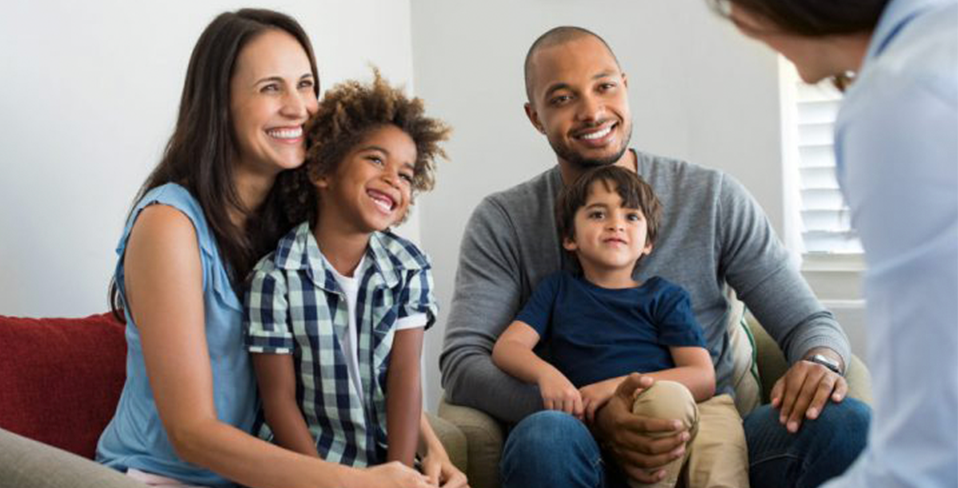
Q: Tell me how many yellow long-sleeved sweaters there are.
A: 0